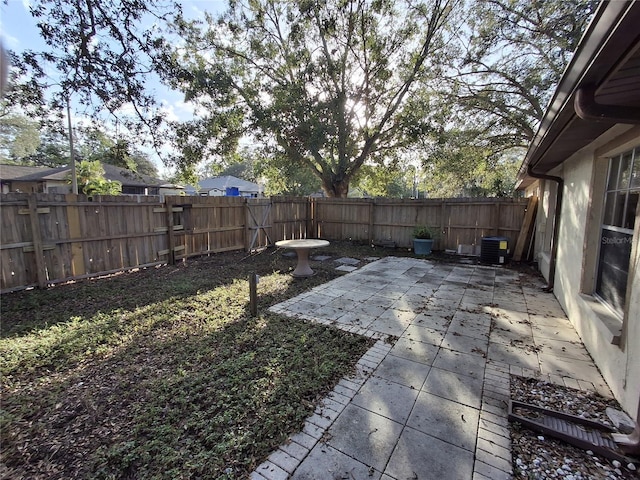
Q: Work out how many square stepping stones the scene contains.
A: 5